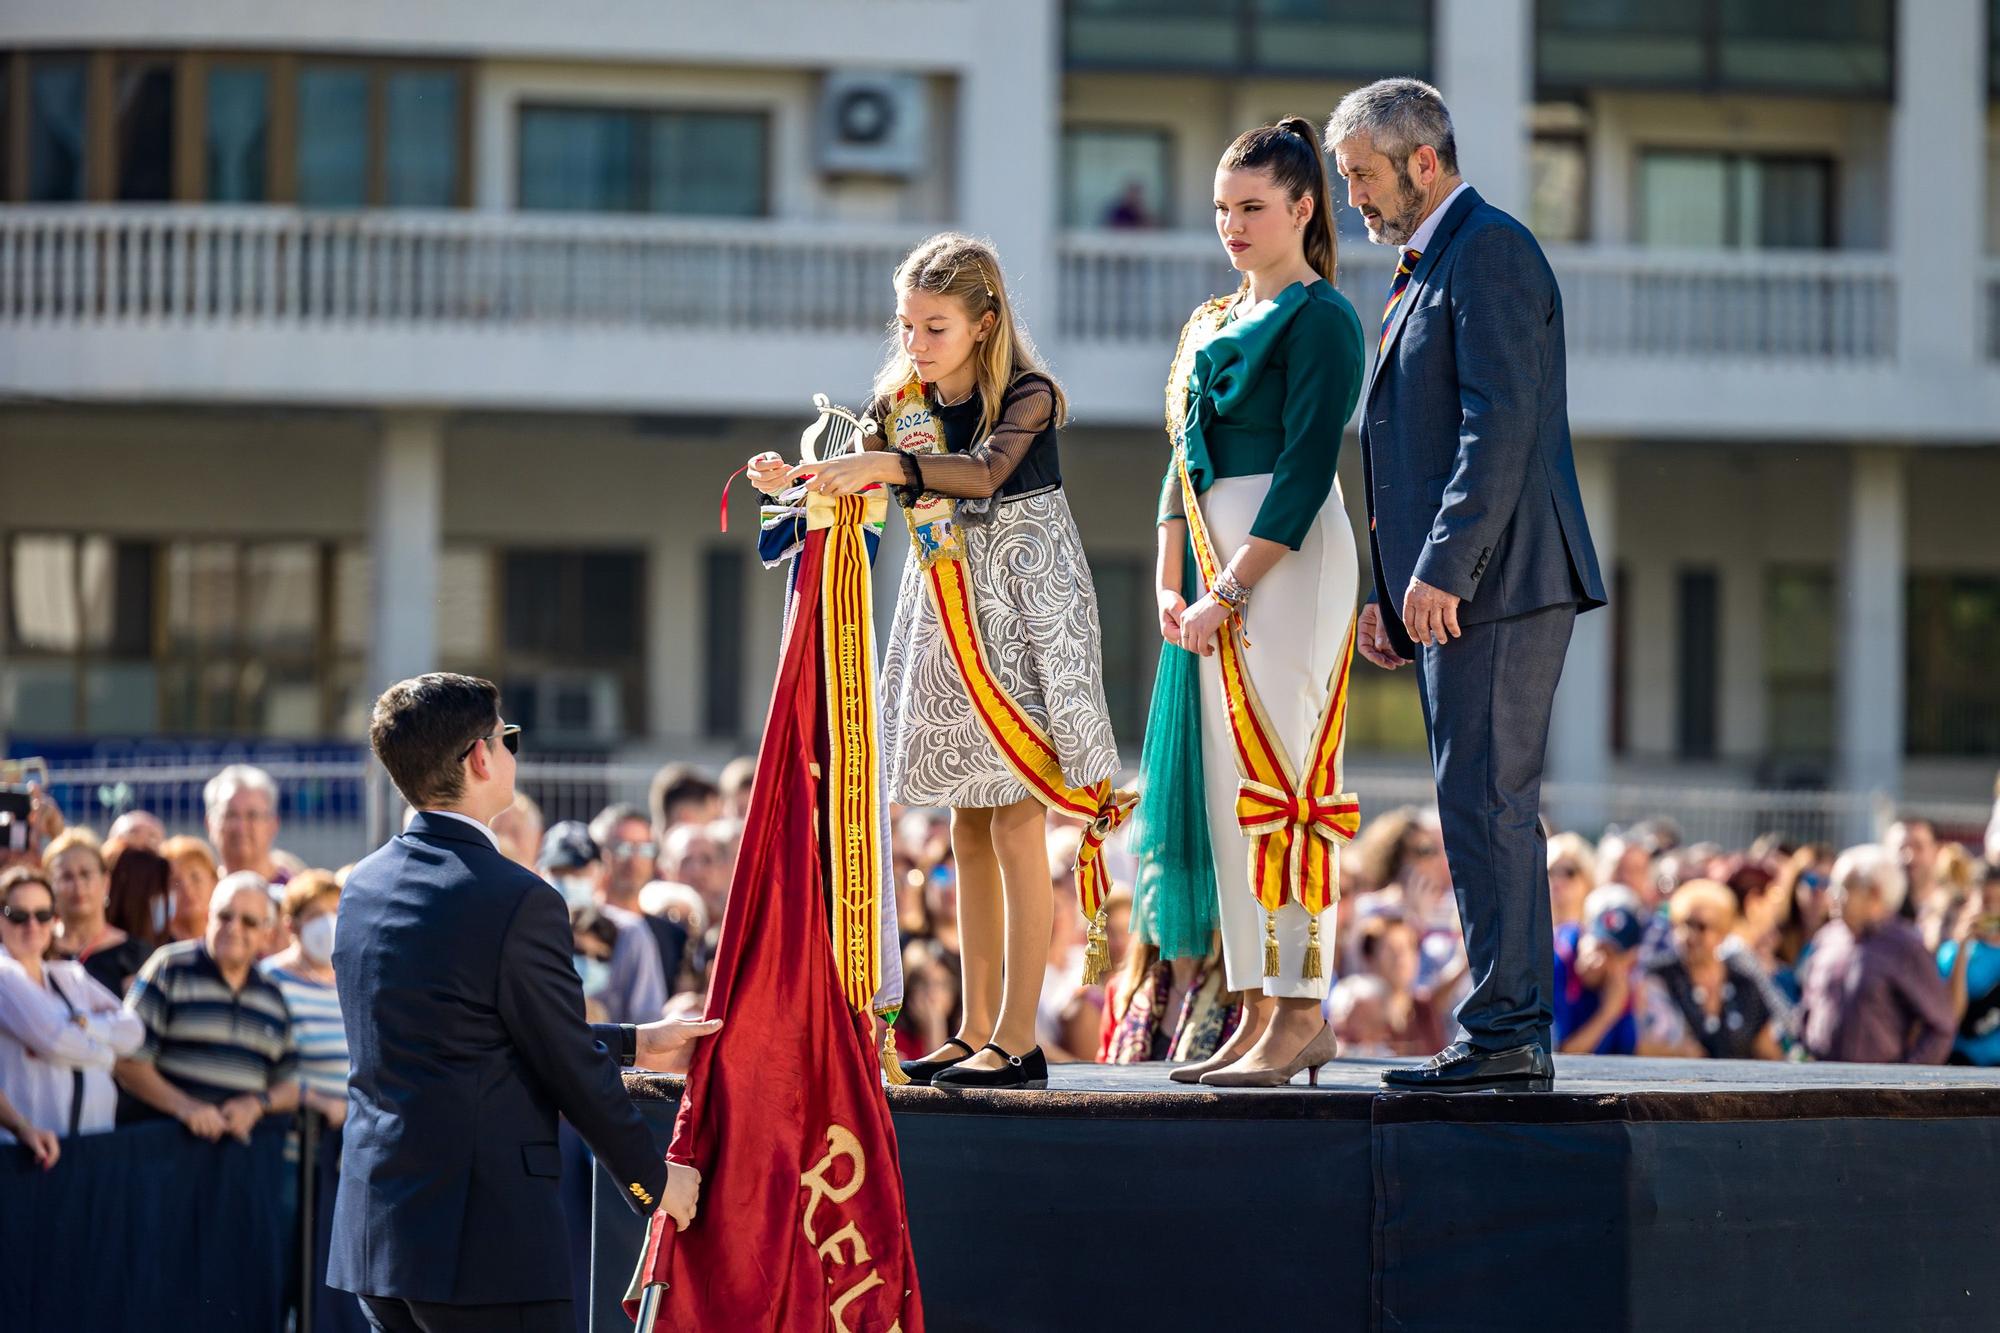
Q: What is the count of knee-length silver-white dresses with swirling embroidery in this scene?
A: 1